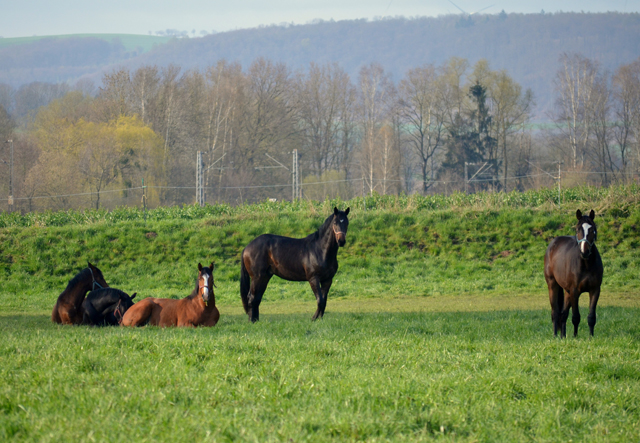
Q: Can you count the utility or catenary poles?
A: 5